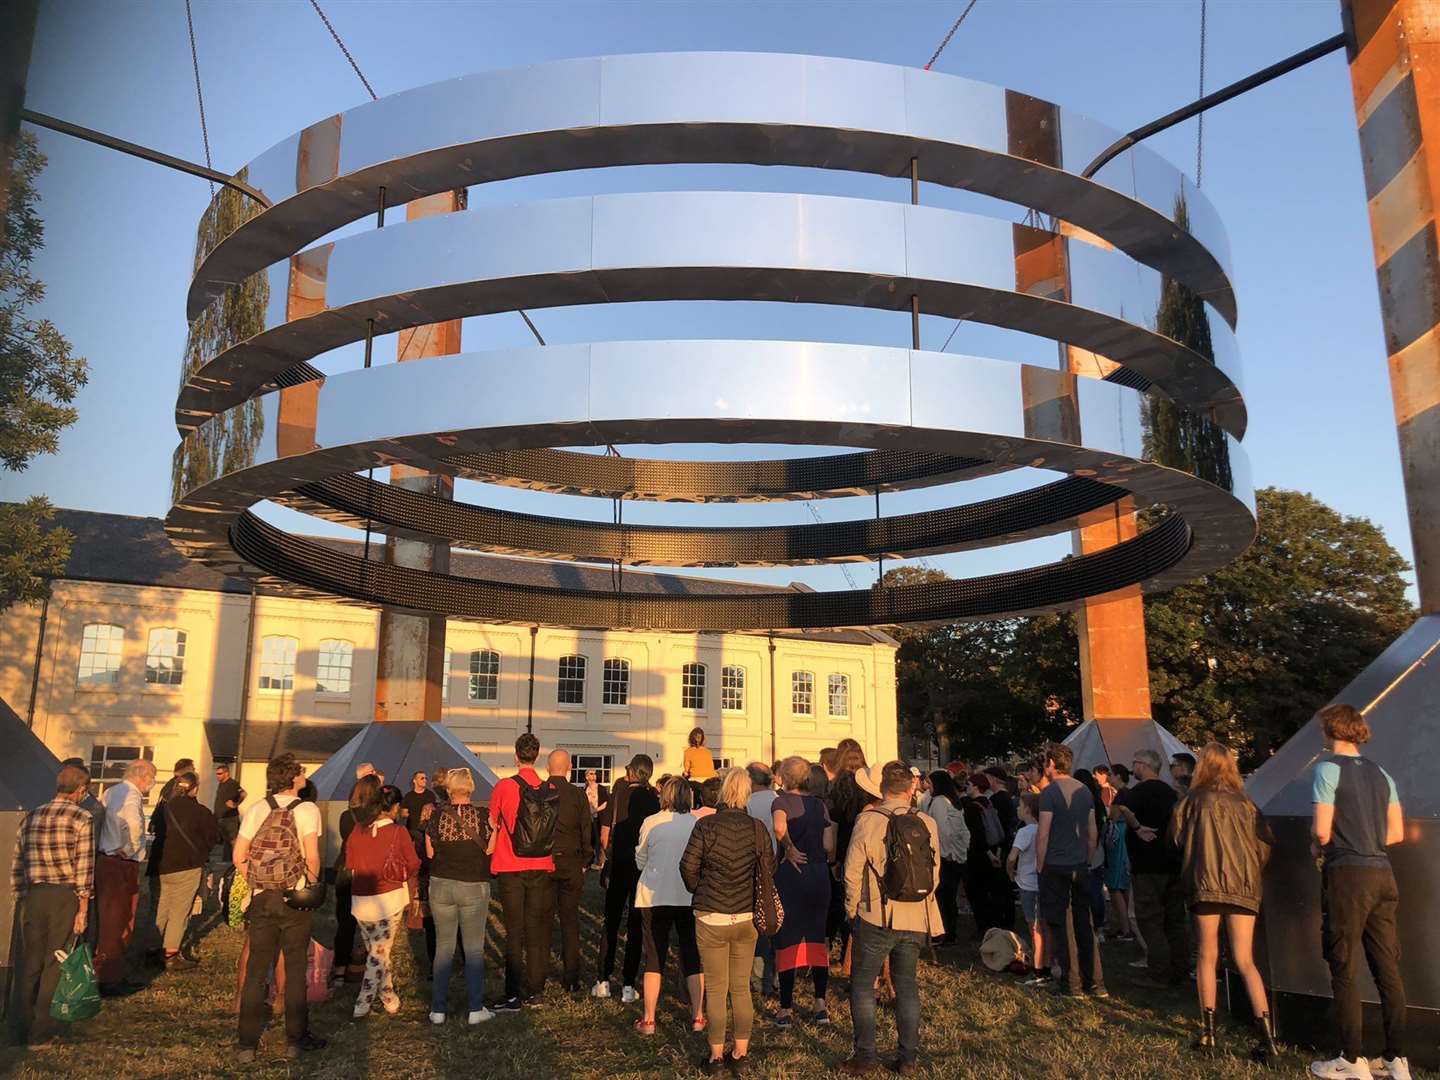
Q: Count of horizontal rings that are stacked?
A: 3